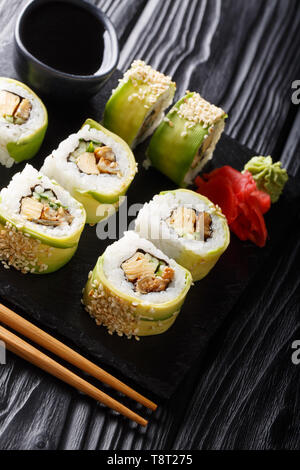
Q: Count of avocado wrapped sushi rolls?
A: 7